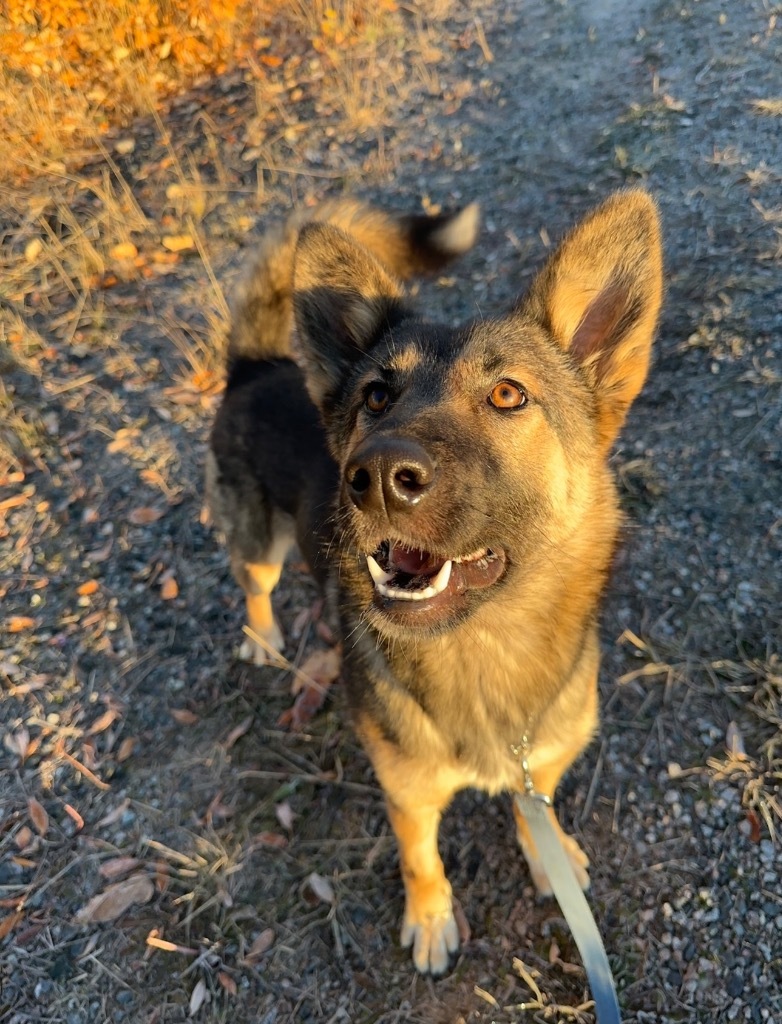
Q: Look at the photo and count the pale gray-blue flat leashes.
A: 1